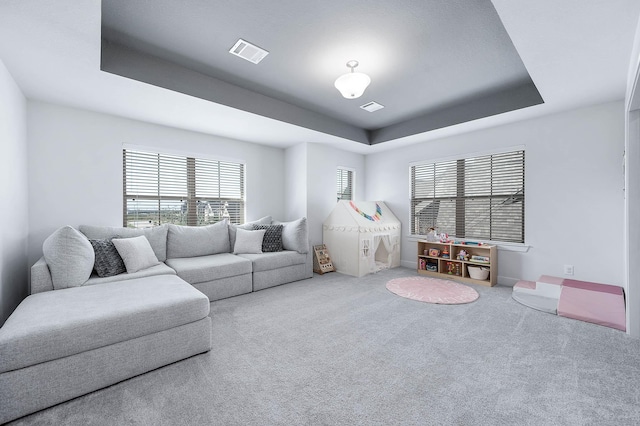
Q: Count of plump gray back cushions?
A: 5